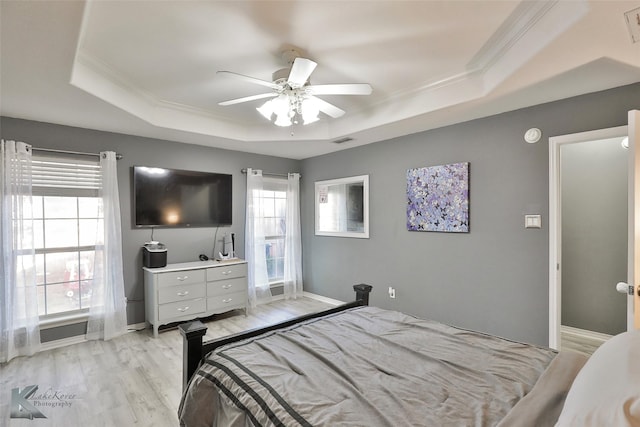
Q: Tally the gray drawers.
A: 6